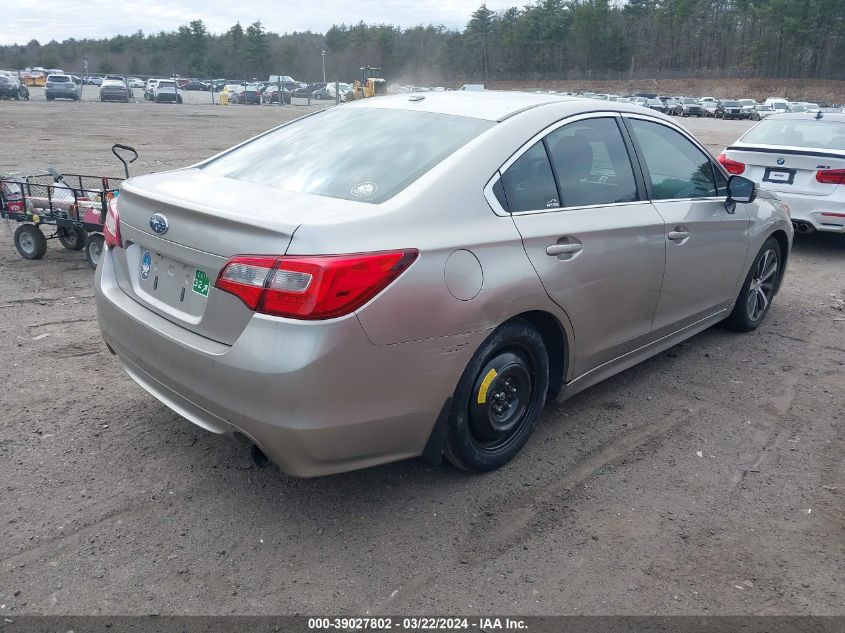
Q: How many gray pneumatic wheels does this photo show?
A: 3